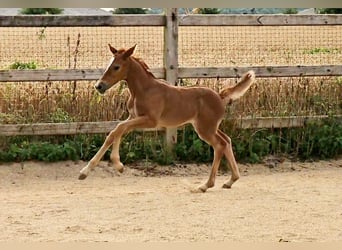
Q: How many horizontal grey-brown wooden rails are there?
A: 3